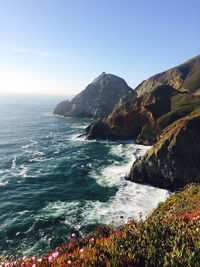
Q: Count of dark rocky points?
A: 3